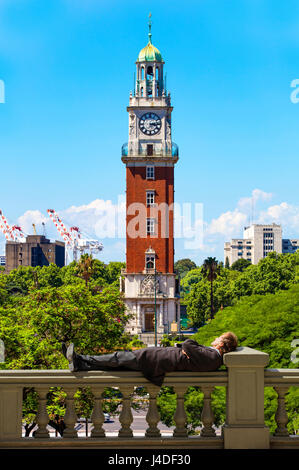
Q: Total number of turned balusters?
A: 8